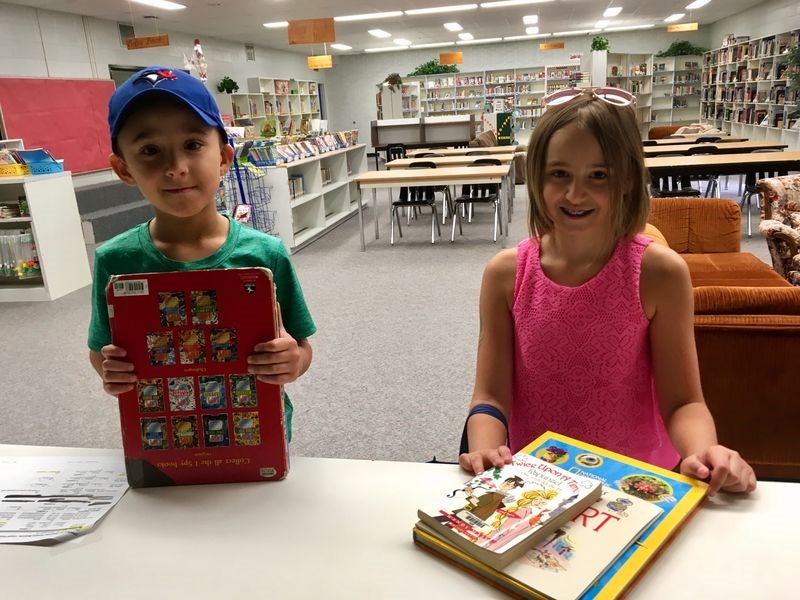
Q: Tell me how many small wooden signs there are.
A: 6